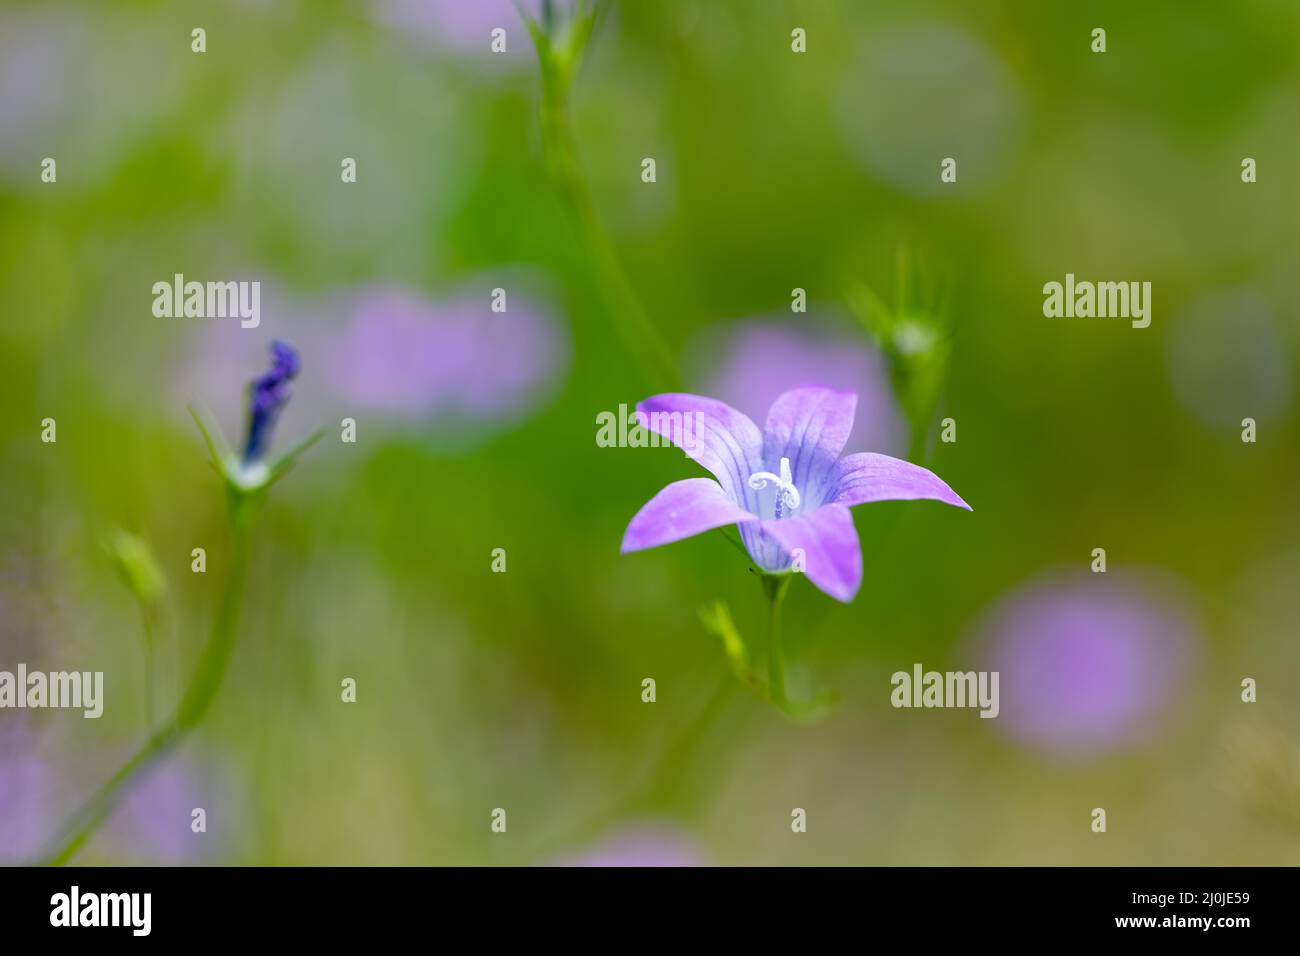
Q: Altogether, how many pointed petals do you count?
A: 5